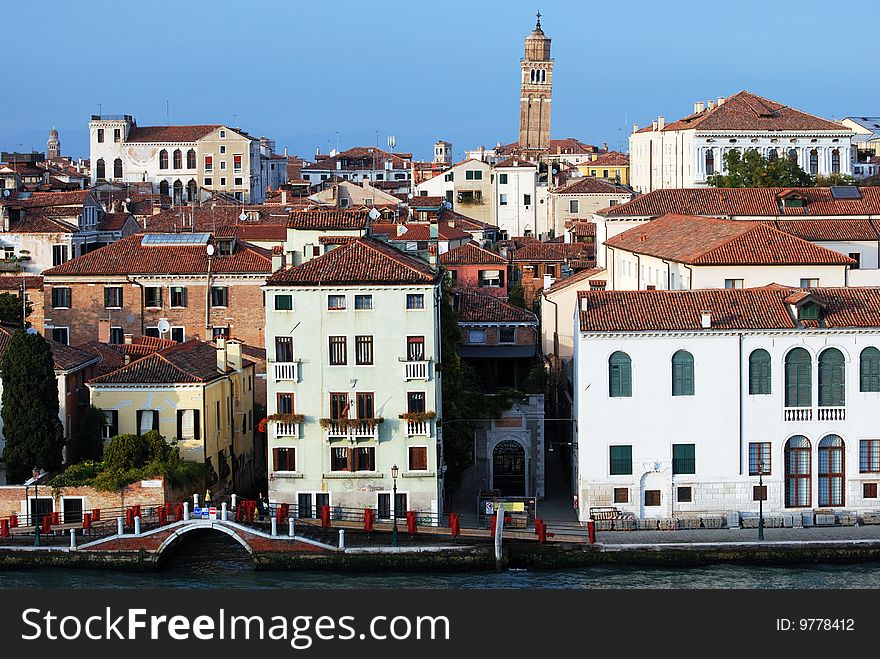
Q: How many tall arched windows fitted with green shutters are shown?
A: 6